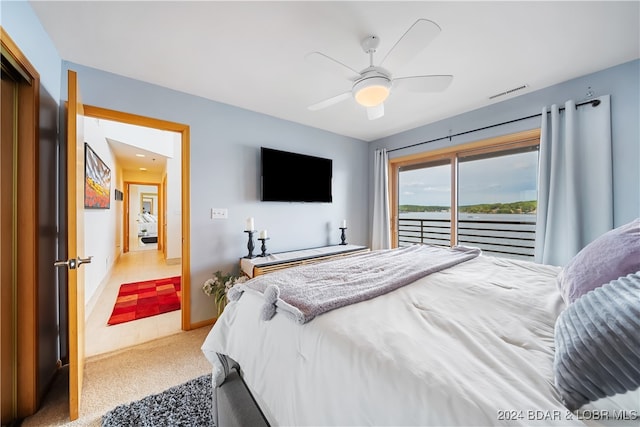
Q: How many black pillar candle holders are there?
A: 3